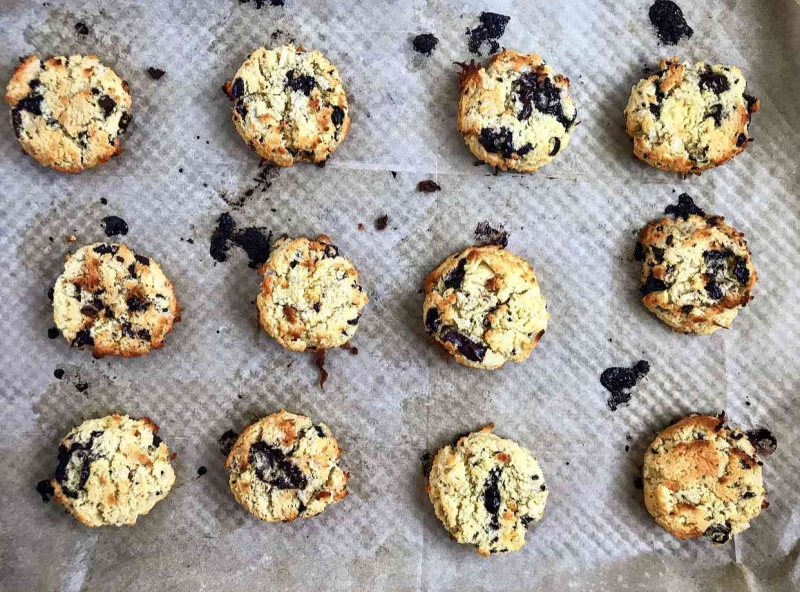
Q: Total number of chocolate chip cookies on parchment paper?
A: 12